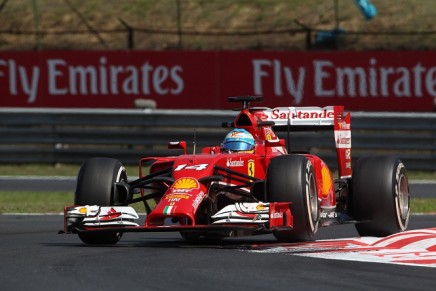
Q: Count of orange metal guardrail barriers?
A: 0